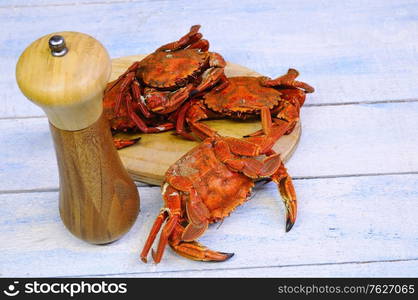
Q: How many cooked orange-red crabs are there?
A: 4